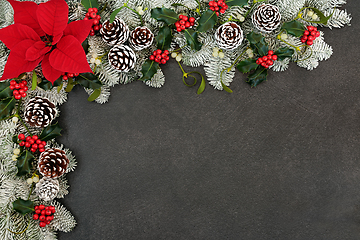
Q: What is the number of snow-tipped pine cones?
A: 8